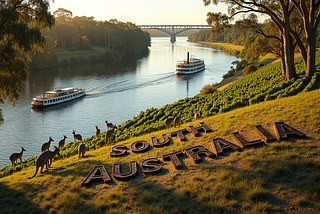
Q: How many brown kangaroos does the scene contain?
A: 12